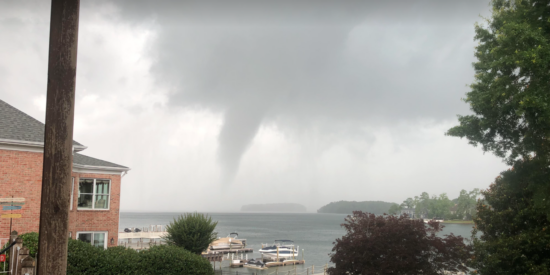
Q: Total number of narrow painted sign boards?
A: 4